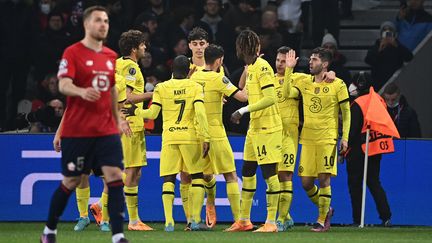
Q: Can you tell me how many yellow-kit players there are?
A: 8